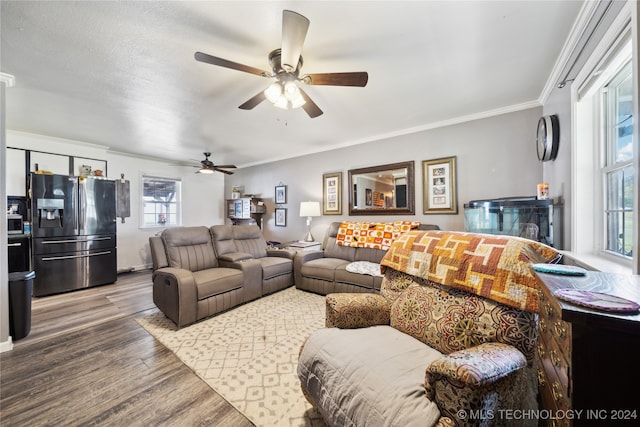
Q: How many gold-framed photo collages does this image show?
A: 2